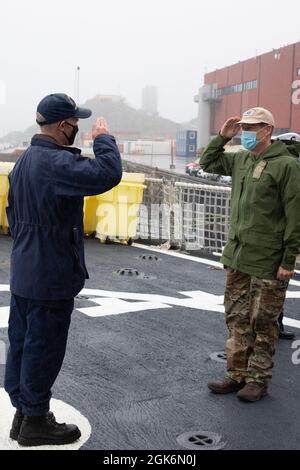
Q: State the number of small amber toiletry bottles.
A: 0